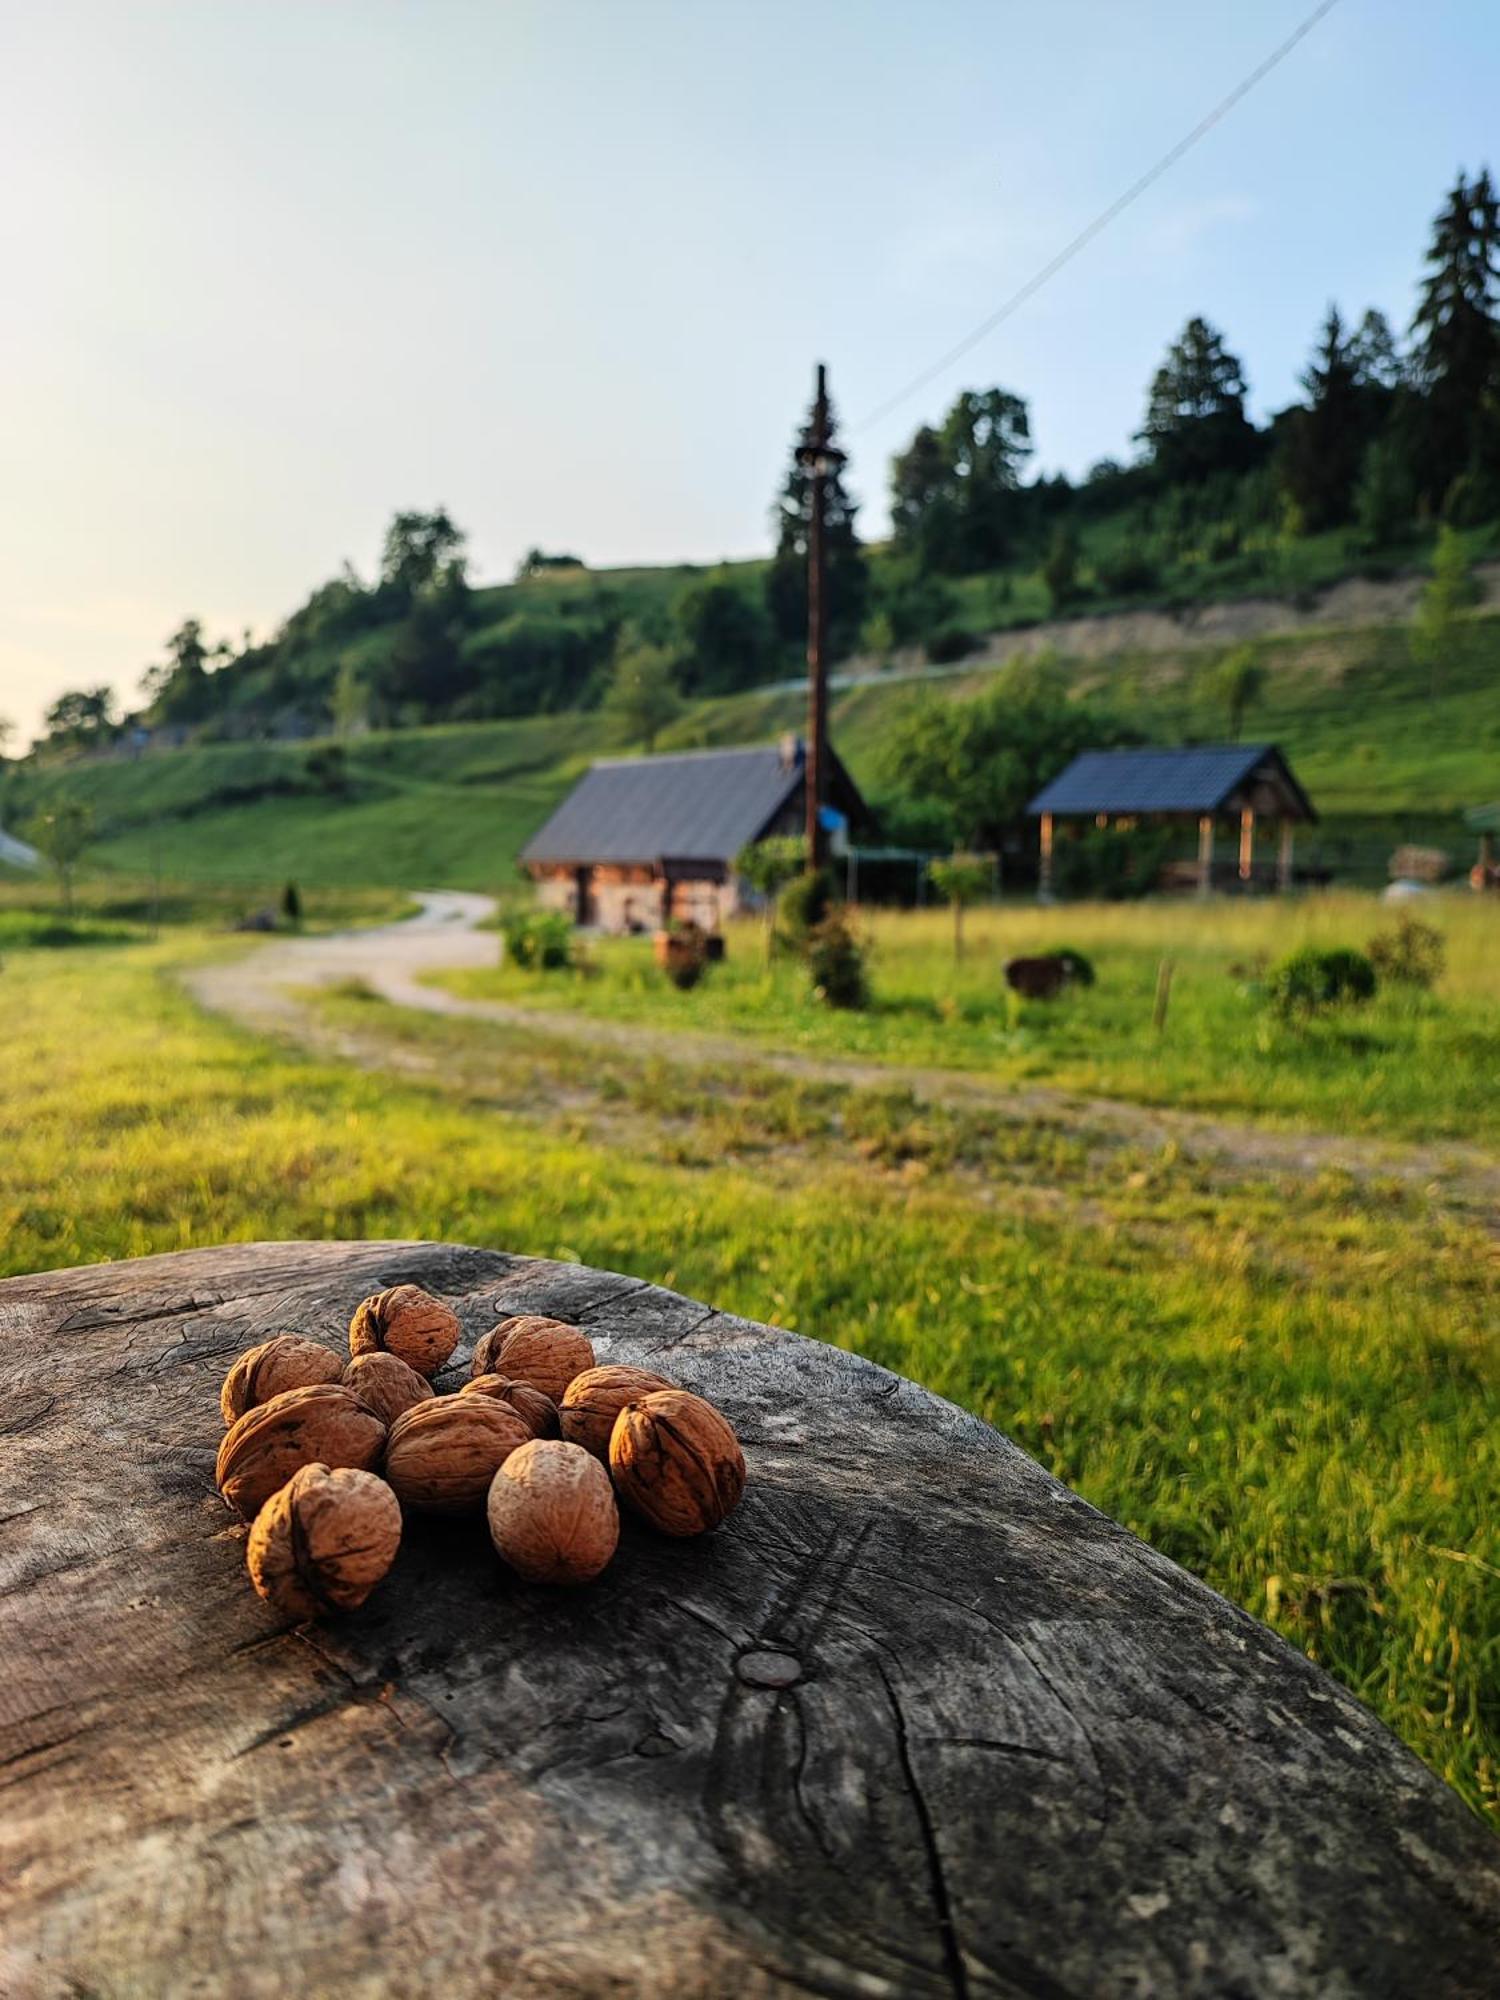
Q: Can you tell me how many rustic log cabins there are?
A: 1